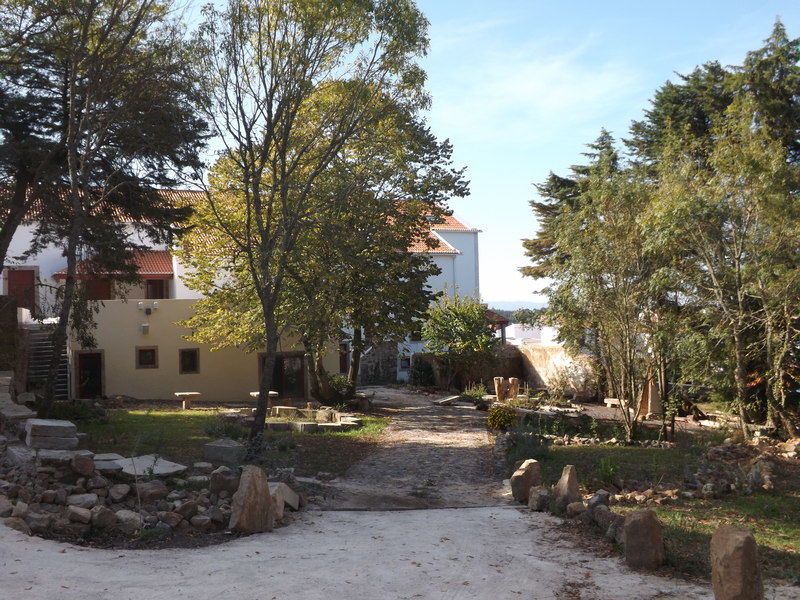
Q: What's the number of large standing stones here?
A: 5